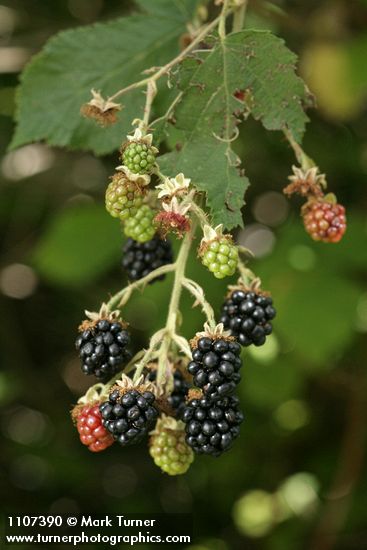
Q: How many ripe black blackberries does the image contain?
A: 7